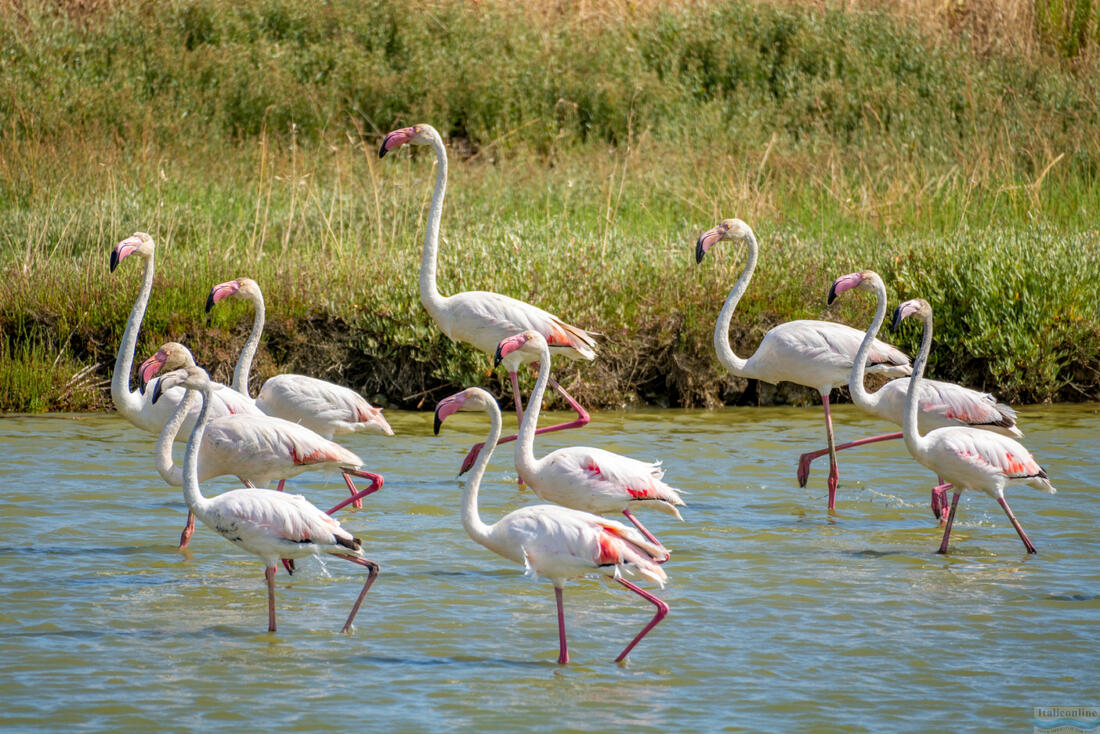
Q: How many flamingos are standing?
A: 10